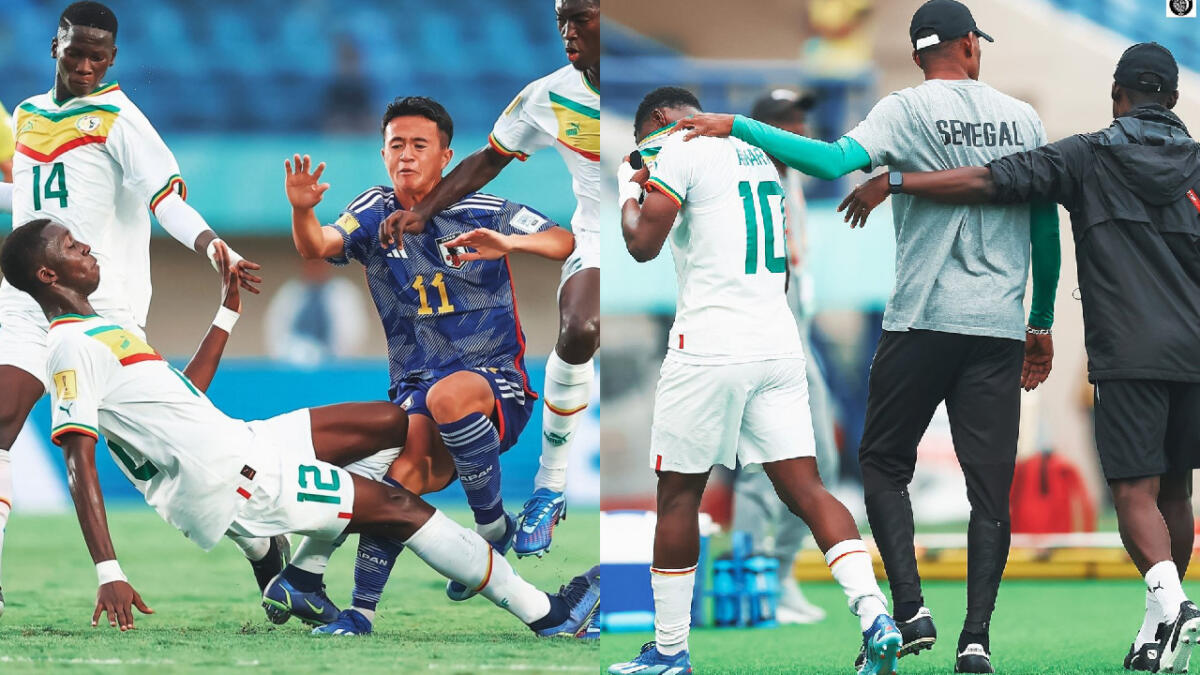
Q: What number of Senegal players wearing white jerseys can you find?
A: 4